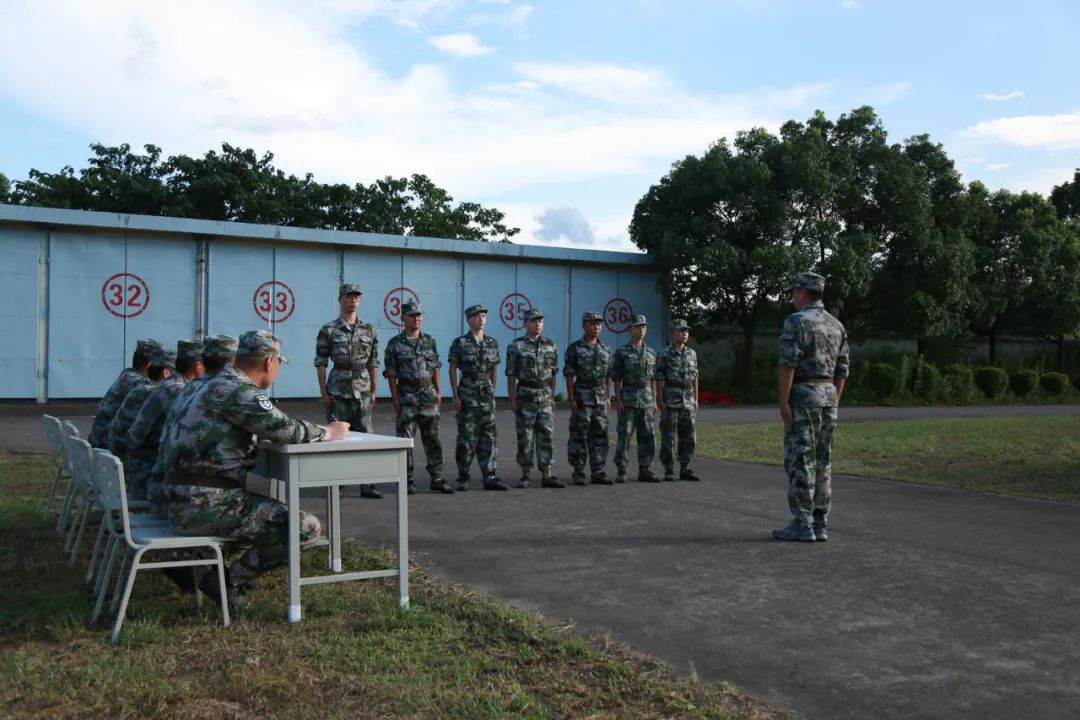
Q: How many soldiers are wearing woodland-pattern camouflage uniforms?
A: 13